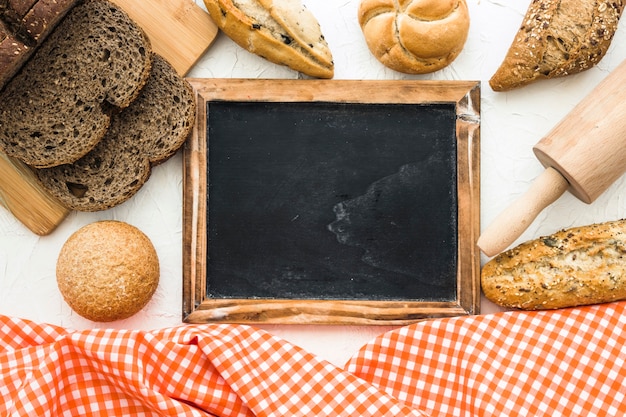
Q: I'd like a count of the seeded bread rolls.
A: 2